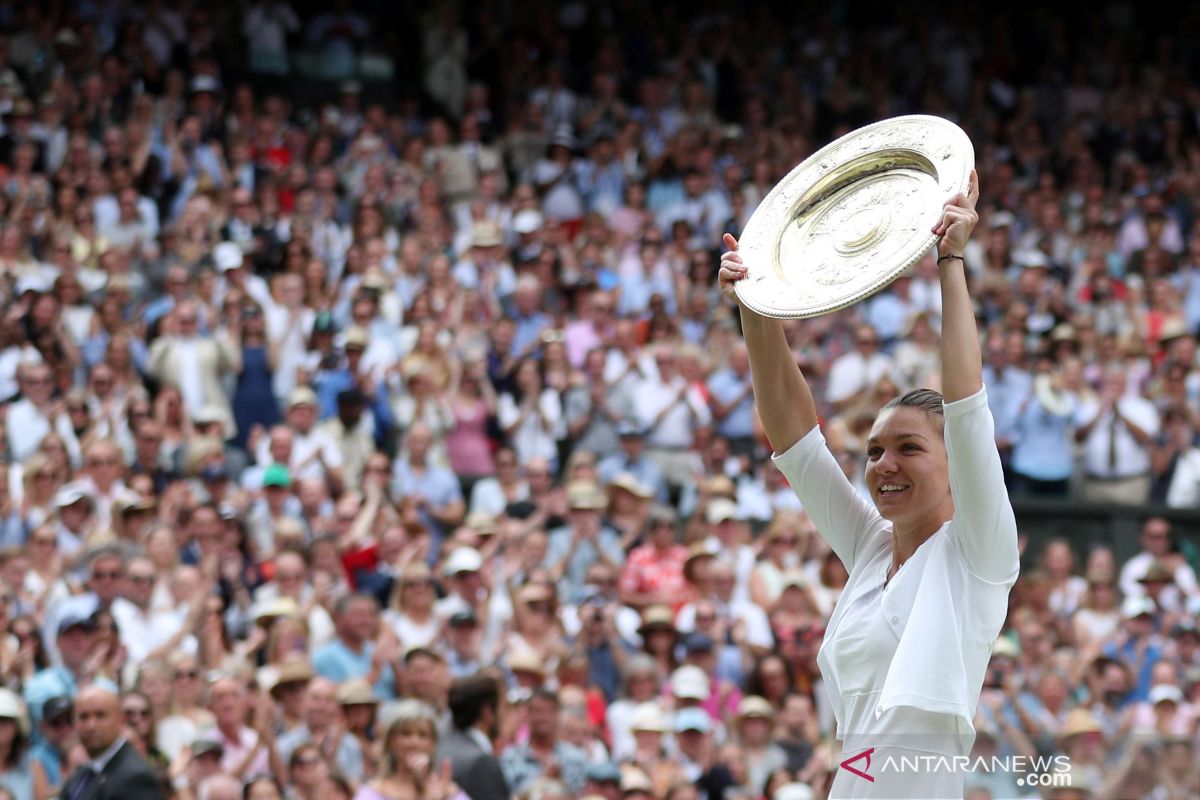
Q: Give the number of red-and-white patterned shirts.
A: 1